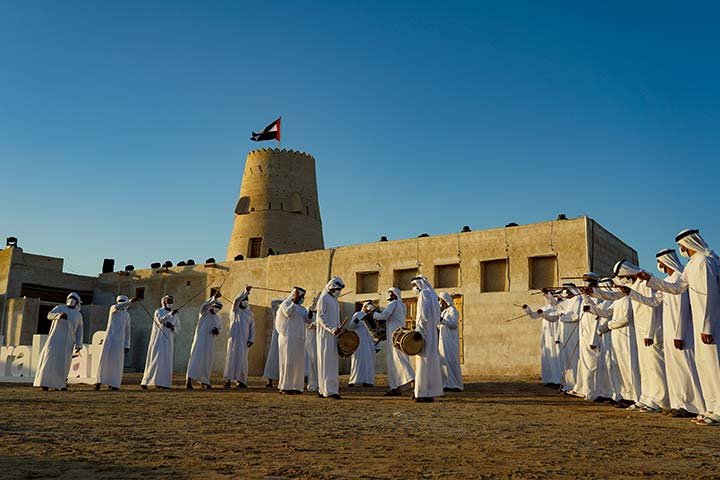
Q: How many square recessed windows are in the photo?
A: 5